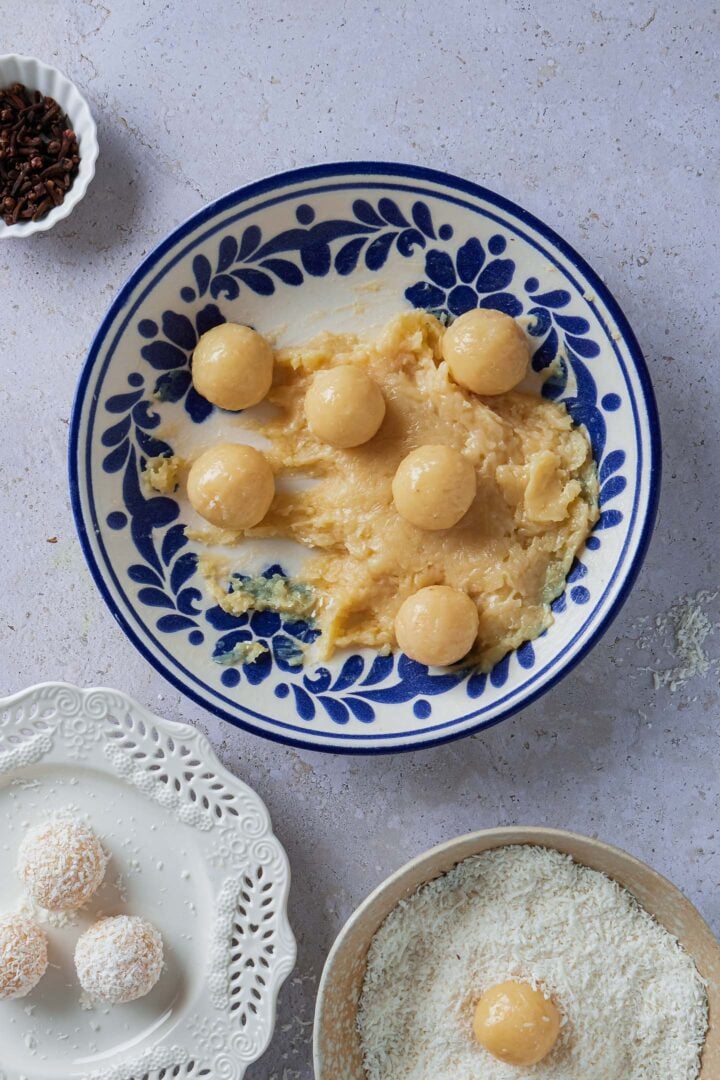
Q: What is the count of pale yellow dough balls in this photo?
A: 7